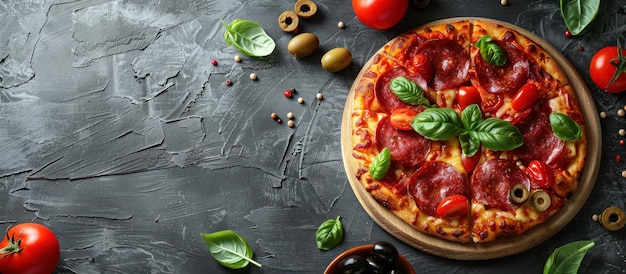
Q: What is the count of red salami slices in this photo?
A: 7